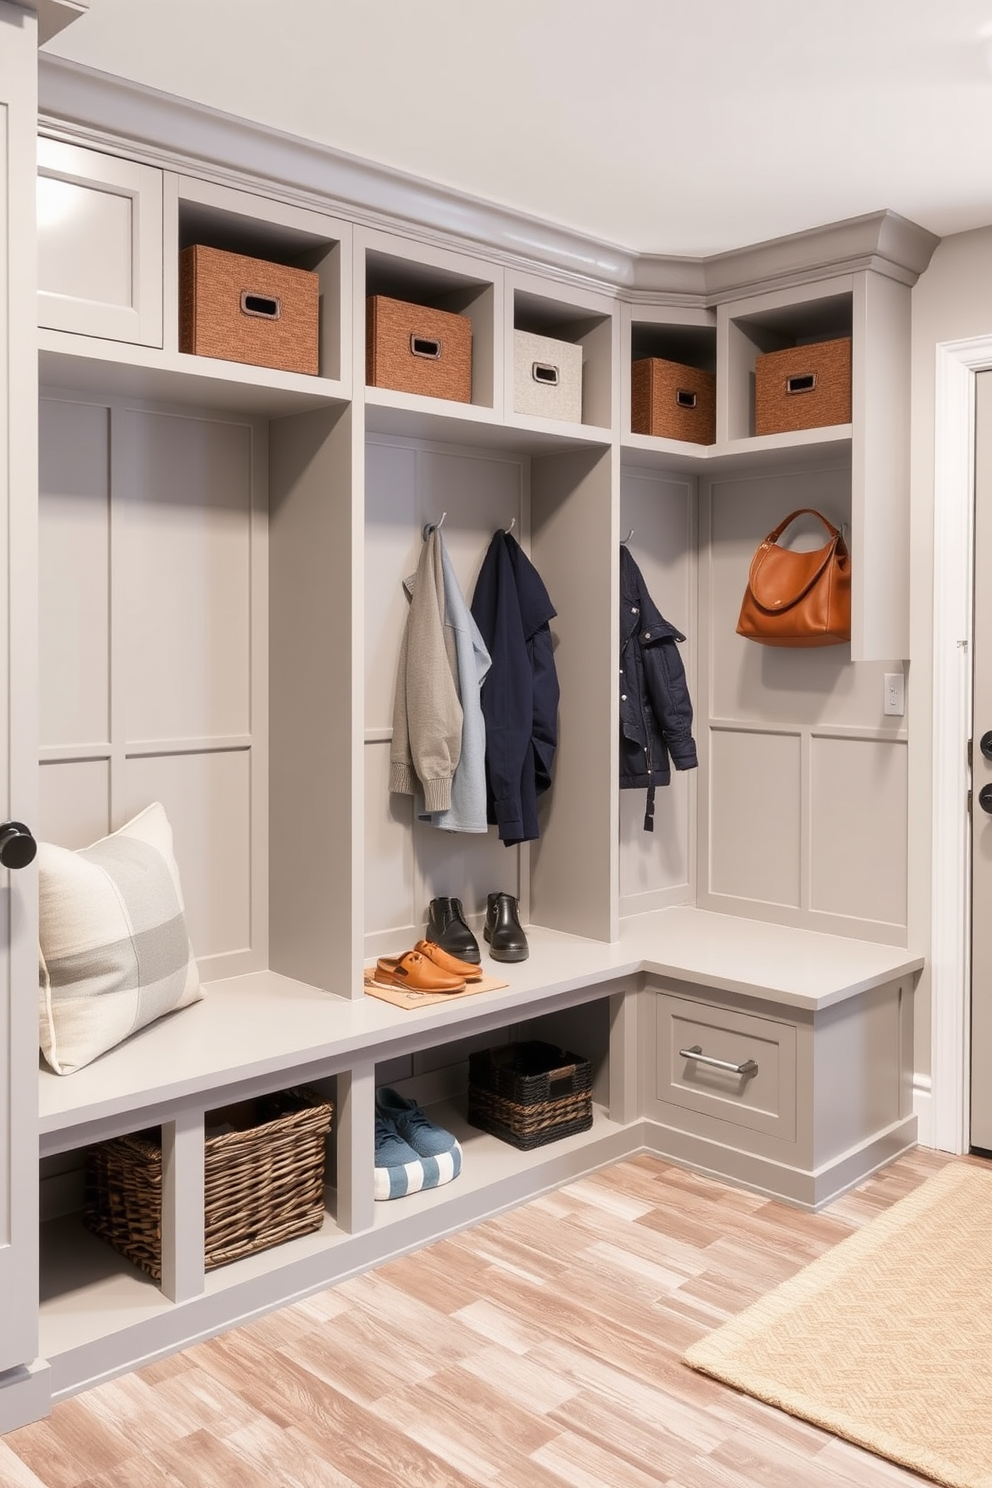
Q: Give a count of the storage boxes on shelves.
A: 5